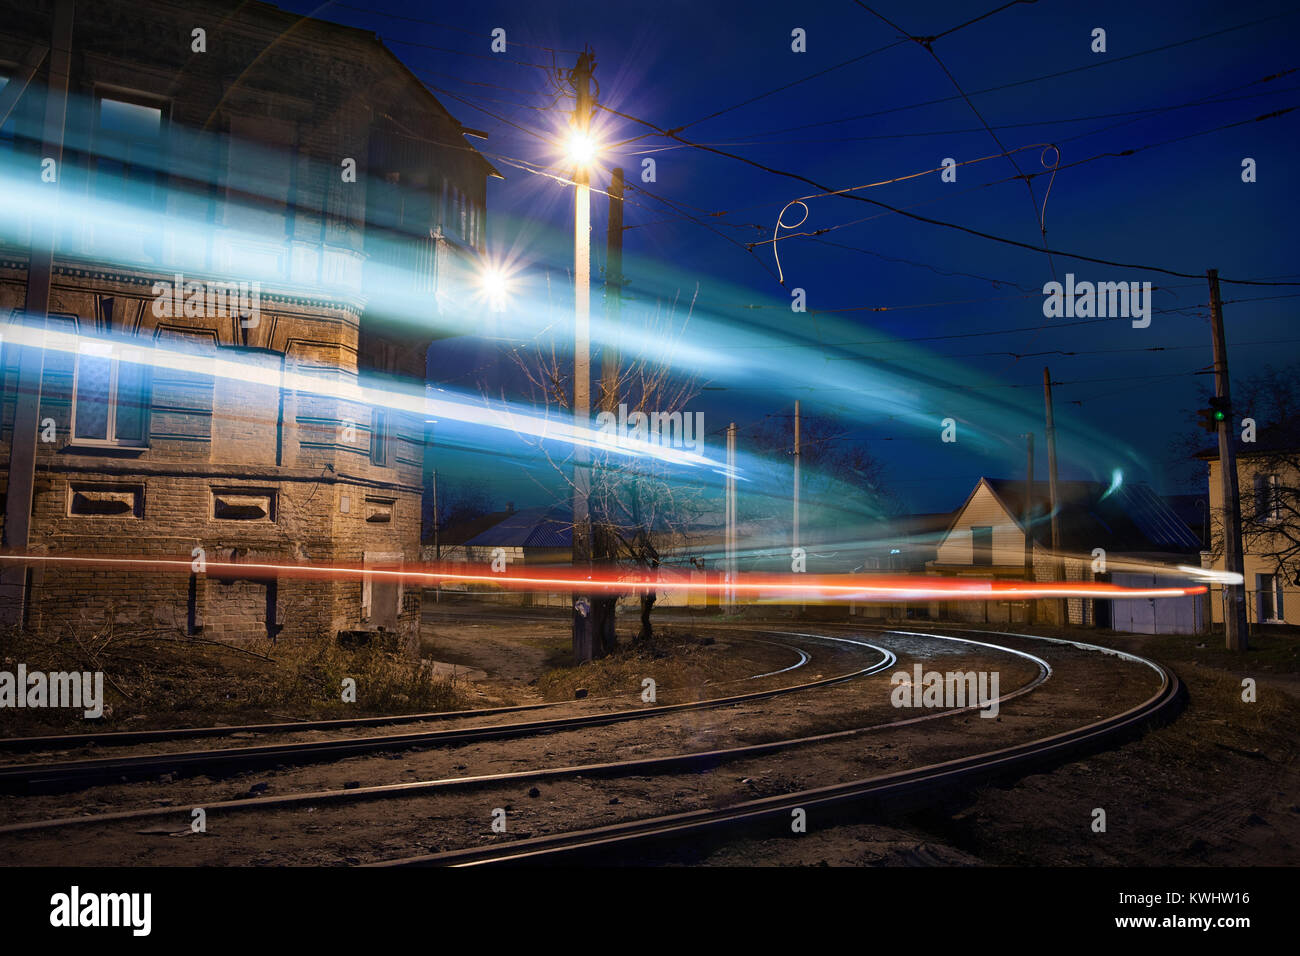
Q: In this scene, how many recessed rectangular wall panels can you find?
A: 3